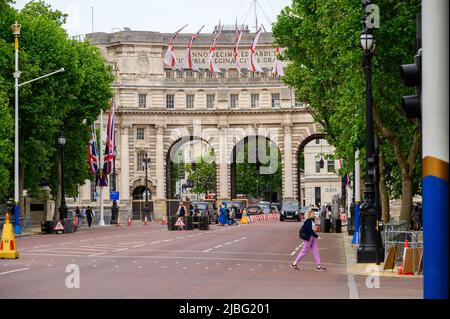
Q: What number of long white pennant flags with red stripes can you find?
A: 6